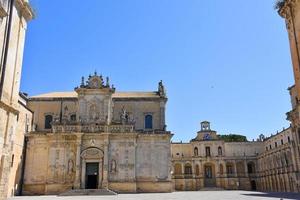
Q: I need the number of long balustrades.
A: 1